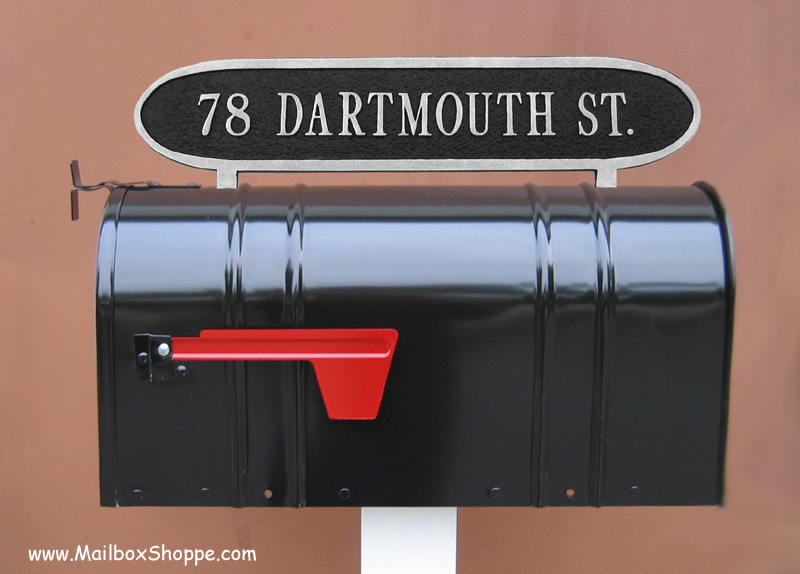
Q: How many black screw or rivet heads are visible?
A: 7